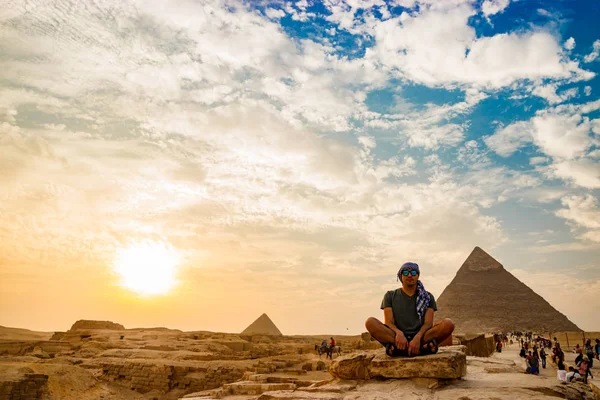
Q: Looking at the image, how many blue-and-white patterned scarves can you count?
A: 1